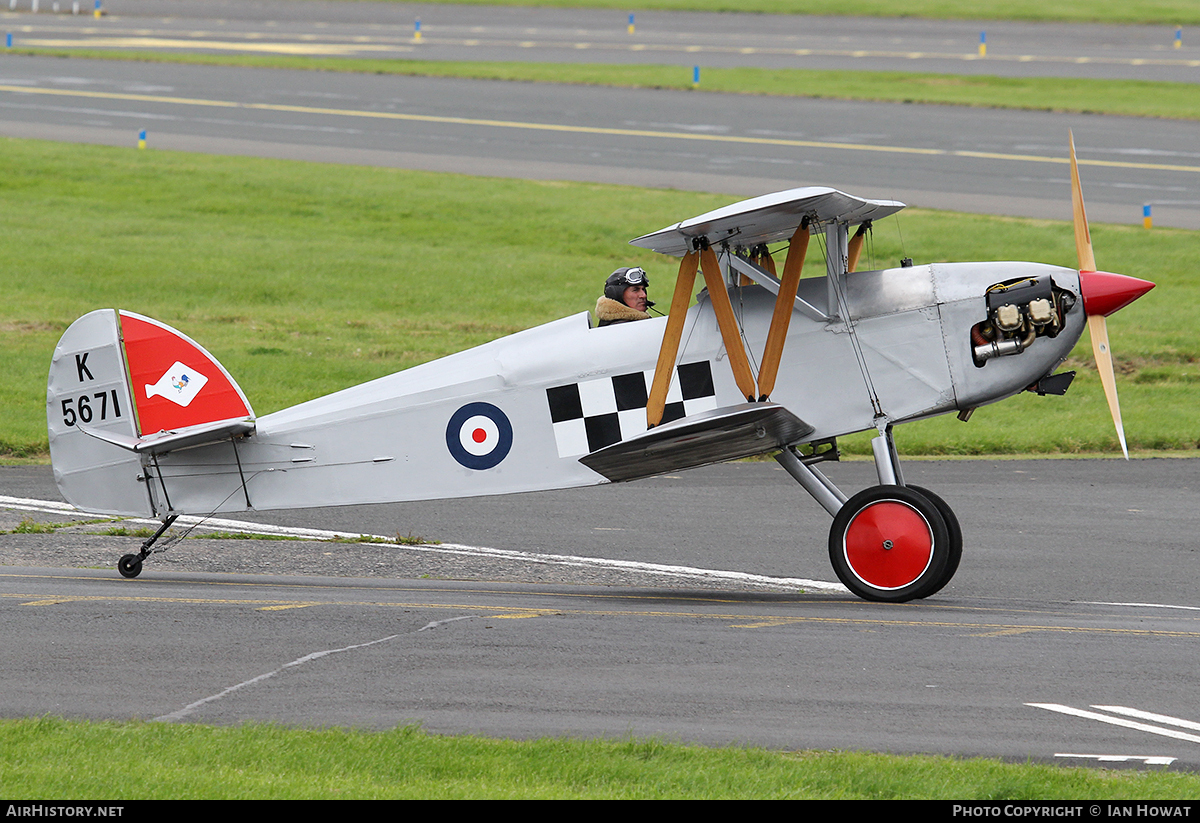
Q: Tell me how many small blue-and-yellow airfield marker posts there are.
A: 9